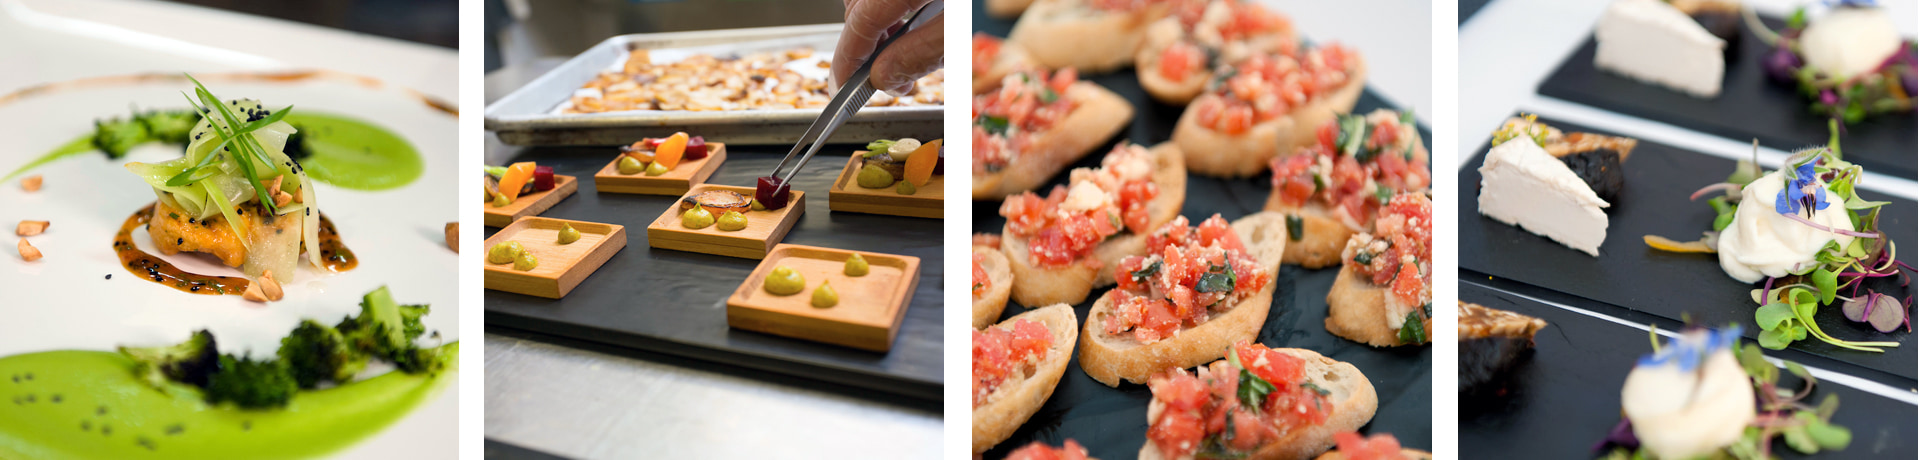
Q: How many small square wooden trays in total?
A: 6